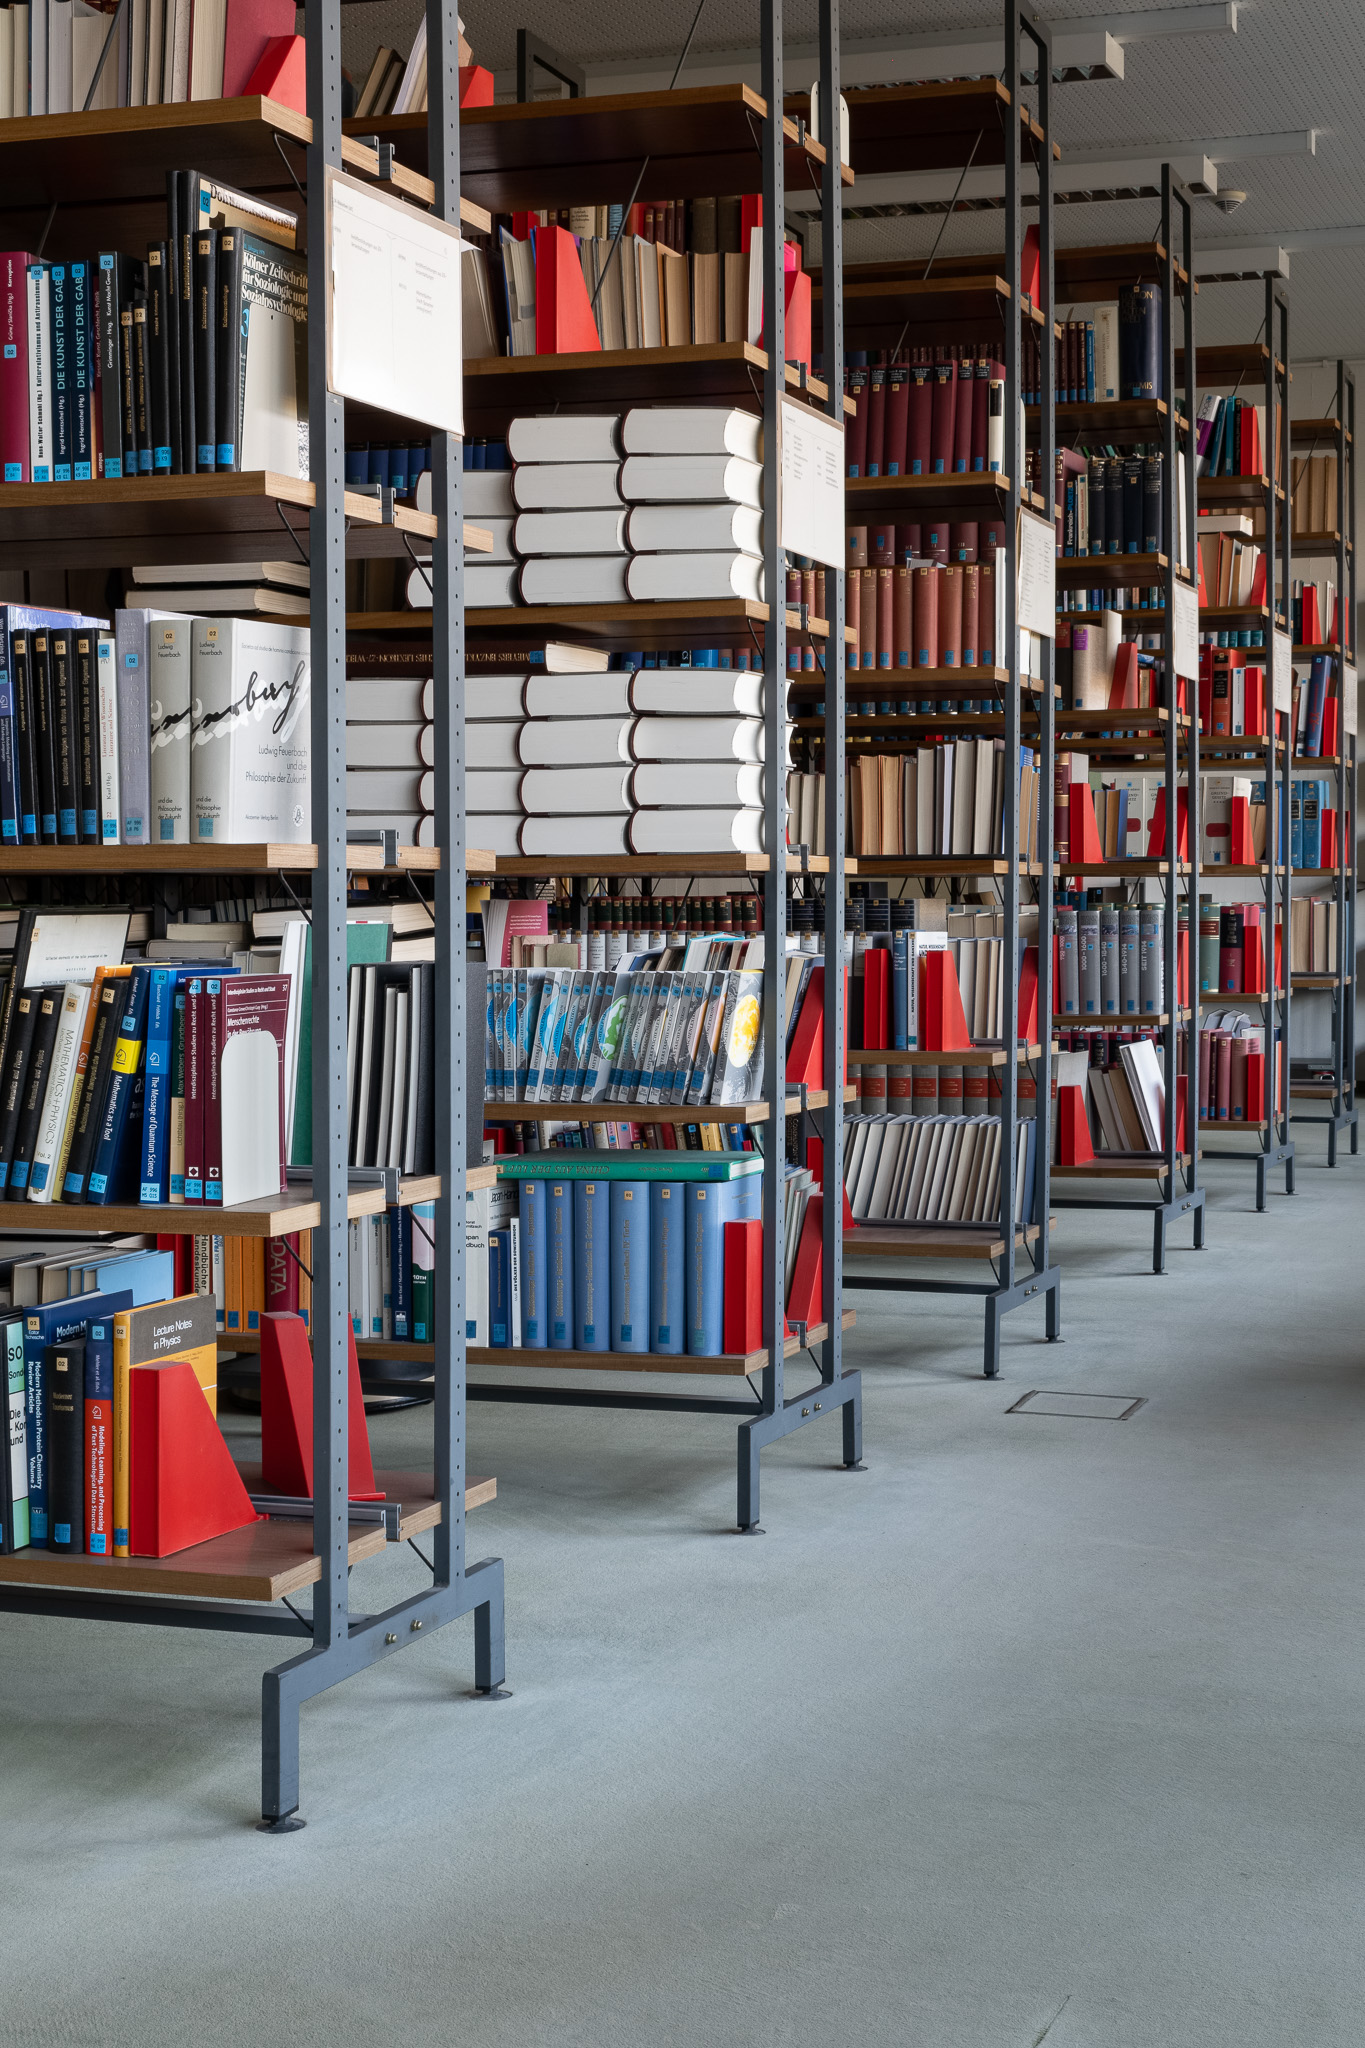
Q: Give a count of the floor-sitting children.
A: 0